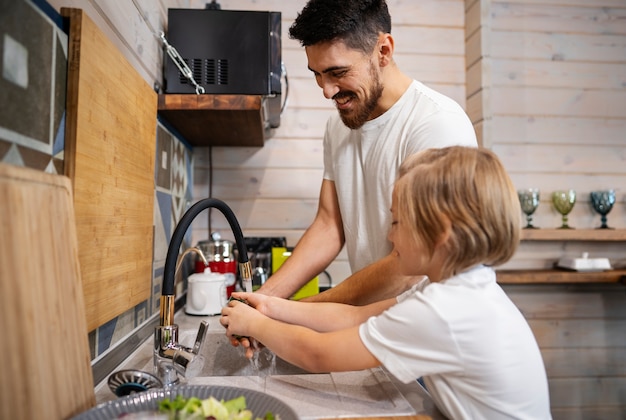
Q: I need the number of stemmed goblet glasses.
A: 3